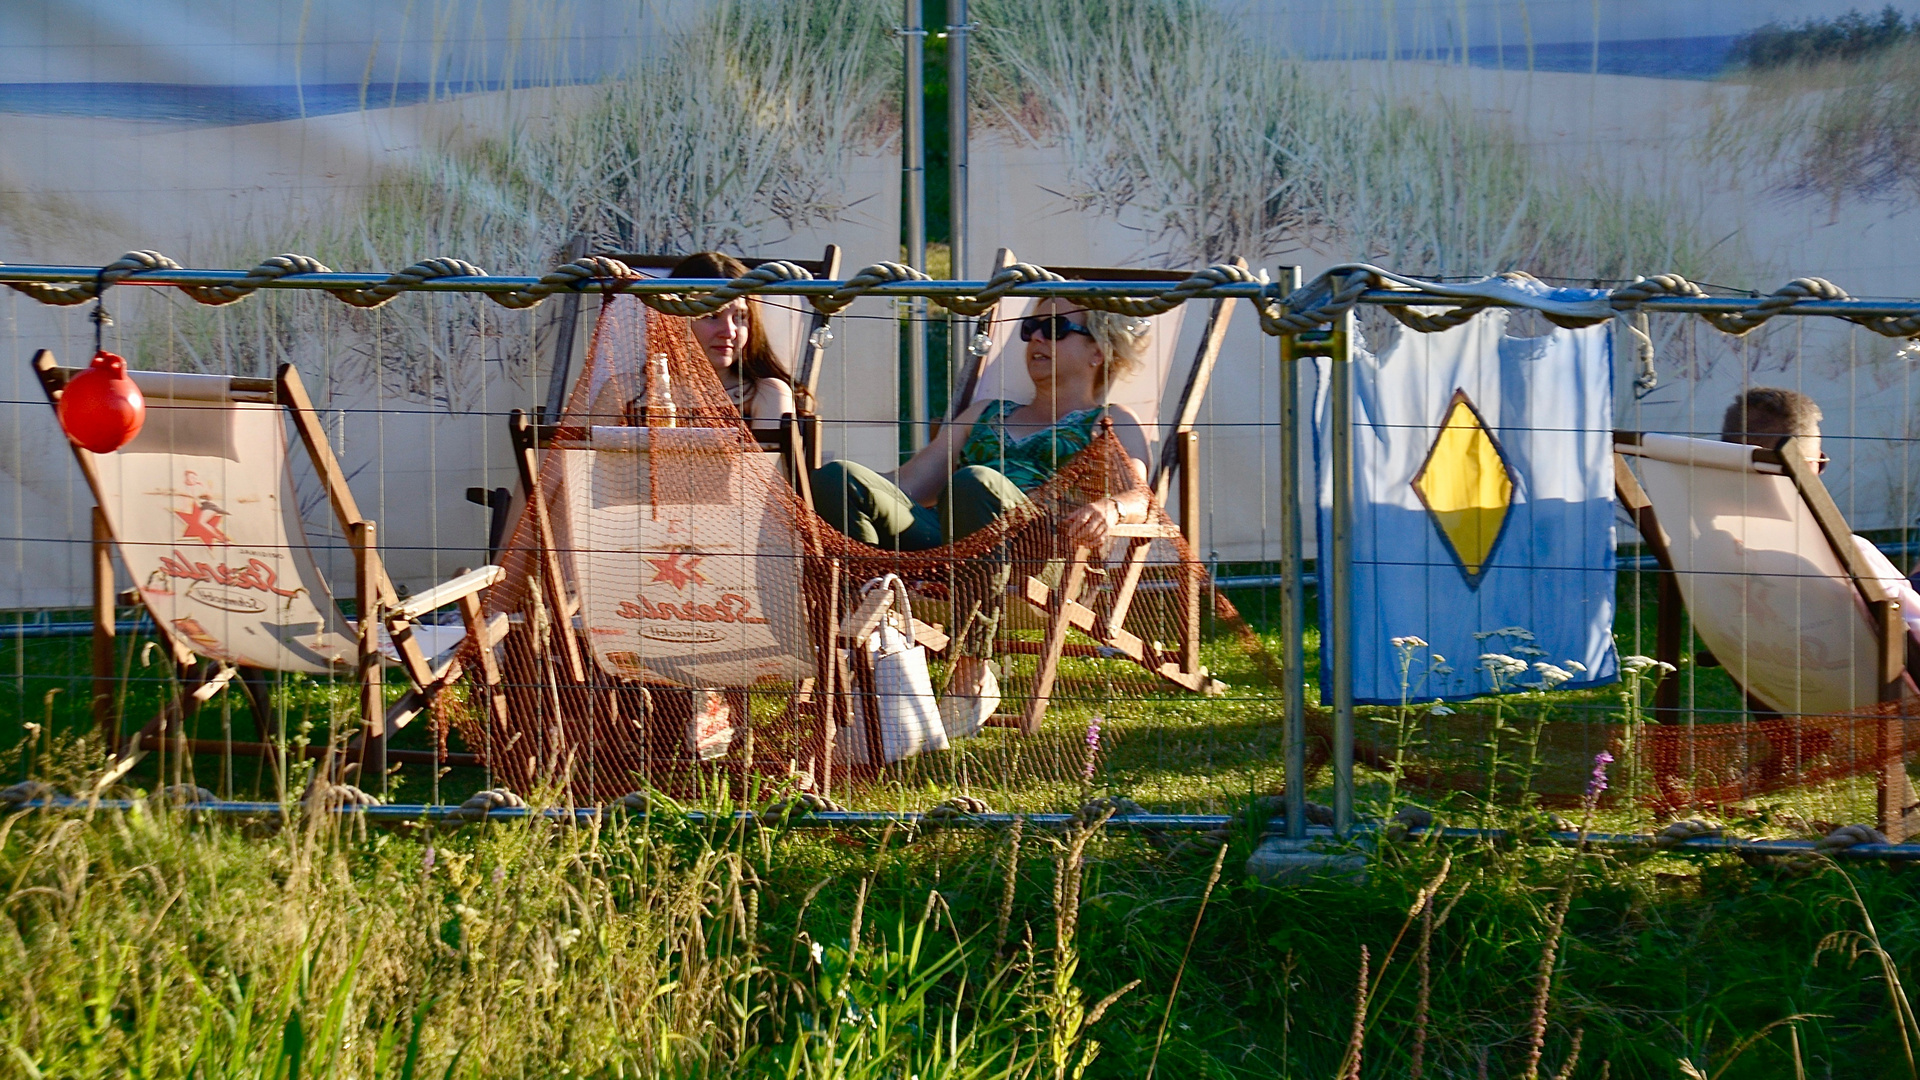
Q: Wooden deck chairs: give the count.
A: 5